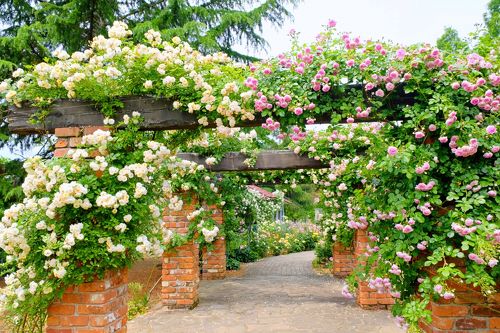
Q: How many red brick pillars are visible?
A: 6